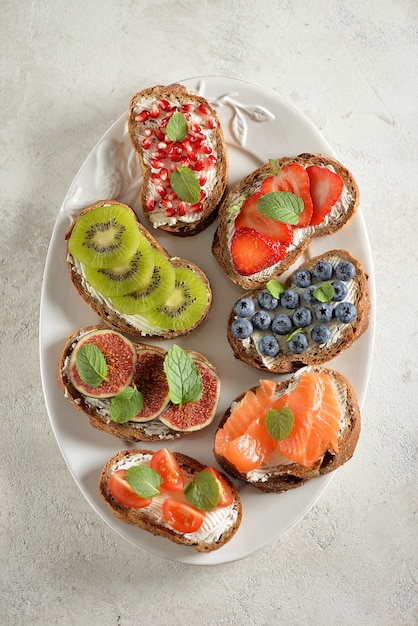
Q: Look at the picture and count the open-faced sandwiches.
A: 7